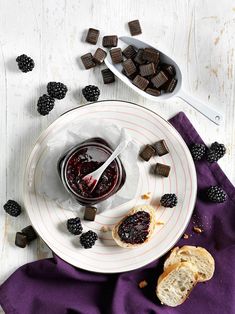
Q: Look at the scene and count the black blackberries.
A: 11